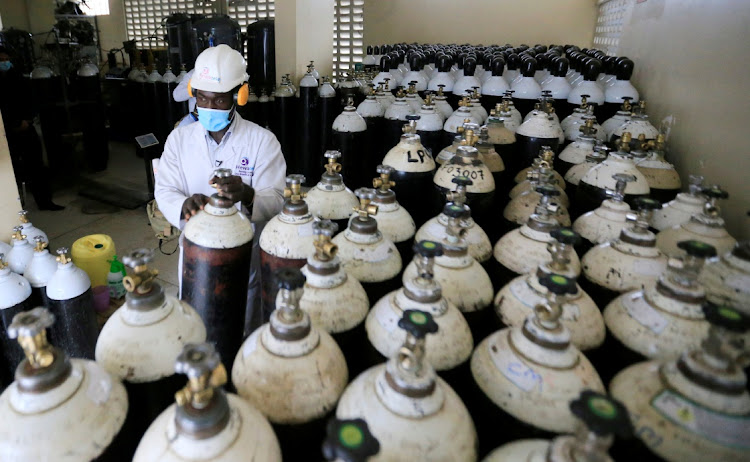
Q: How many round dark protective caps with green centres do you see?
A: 13